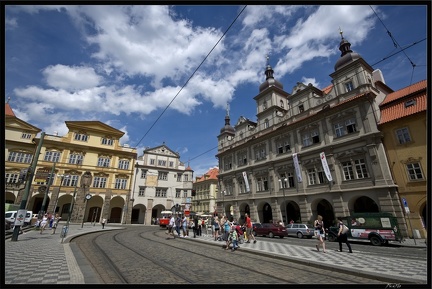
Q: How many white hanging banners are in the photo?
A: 3